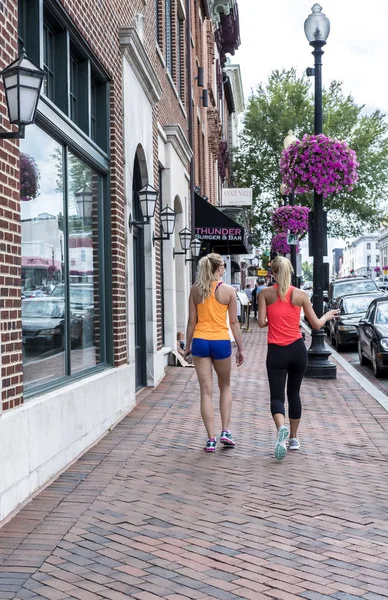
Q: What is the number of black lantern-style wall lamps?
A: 5